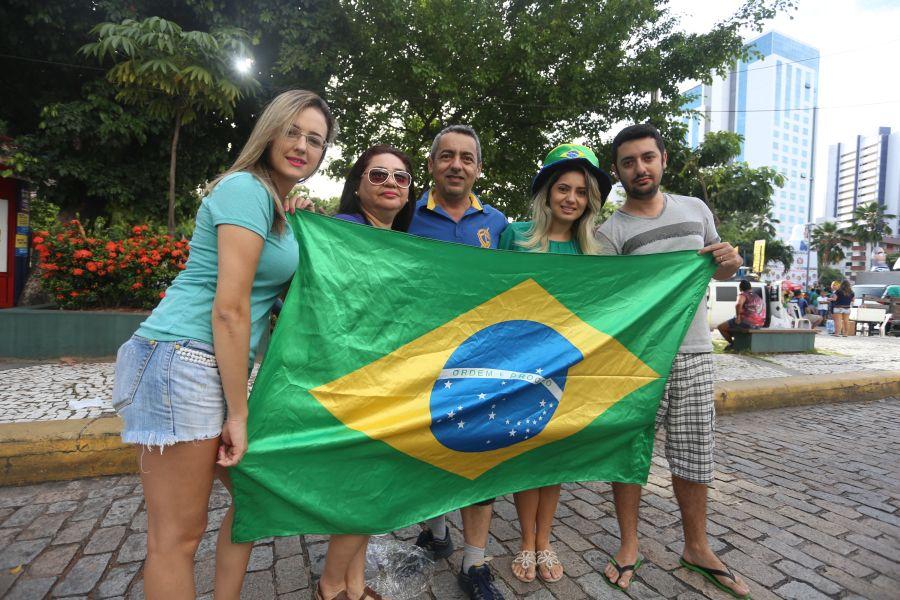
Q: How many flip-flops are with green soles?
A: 2